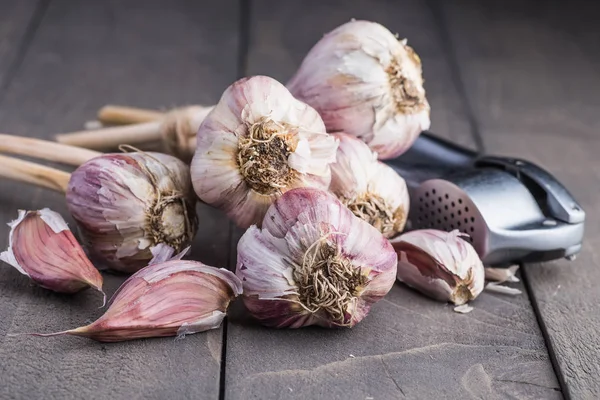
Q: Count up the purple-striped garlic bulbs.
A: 5